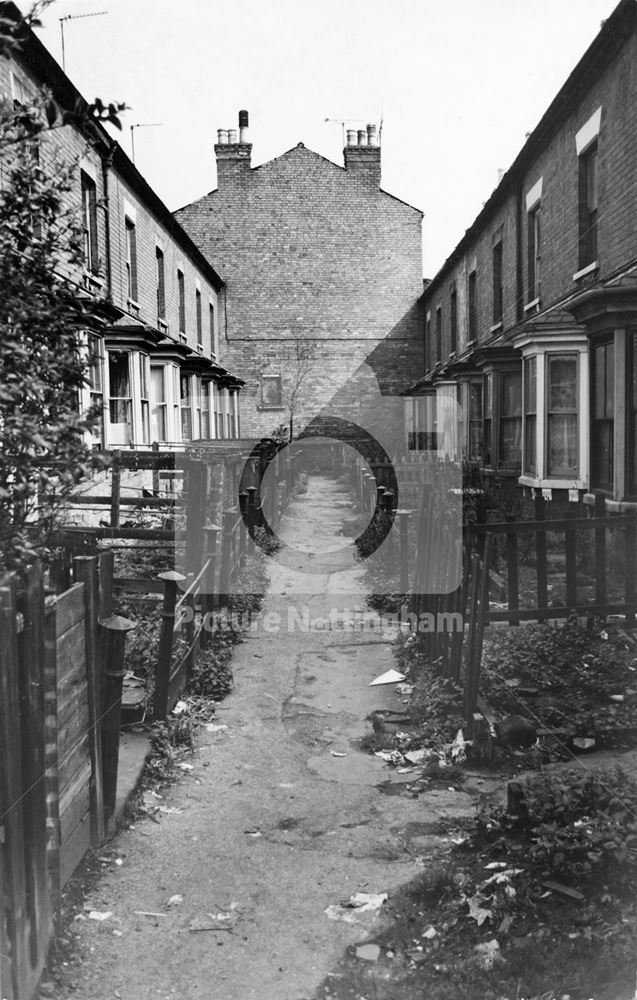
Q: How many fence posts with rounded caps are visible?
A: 12